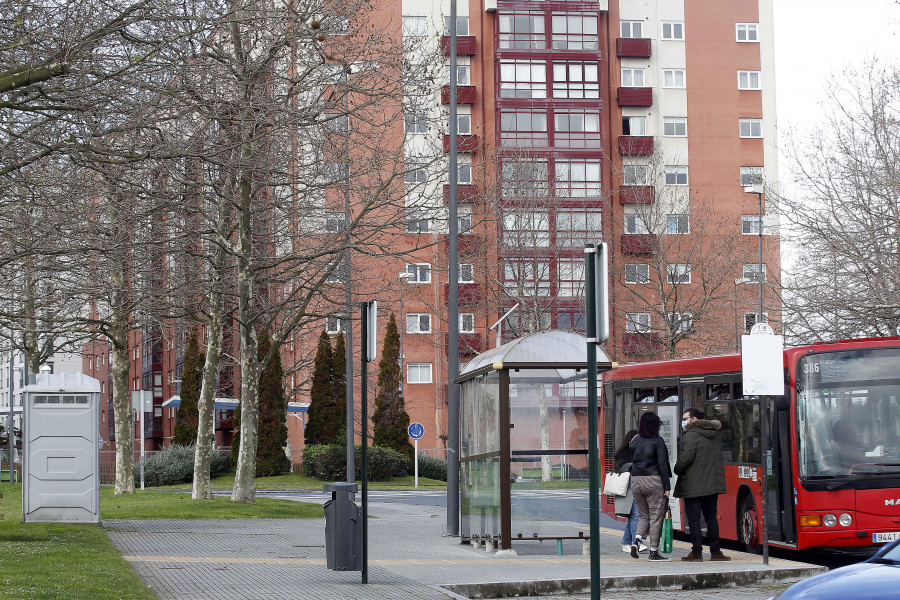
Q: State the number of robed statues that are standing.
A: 0